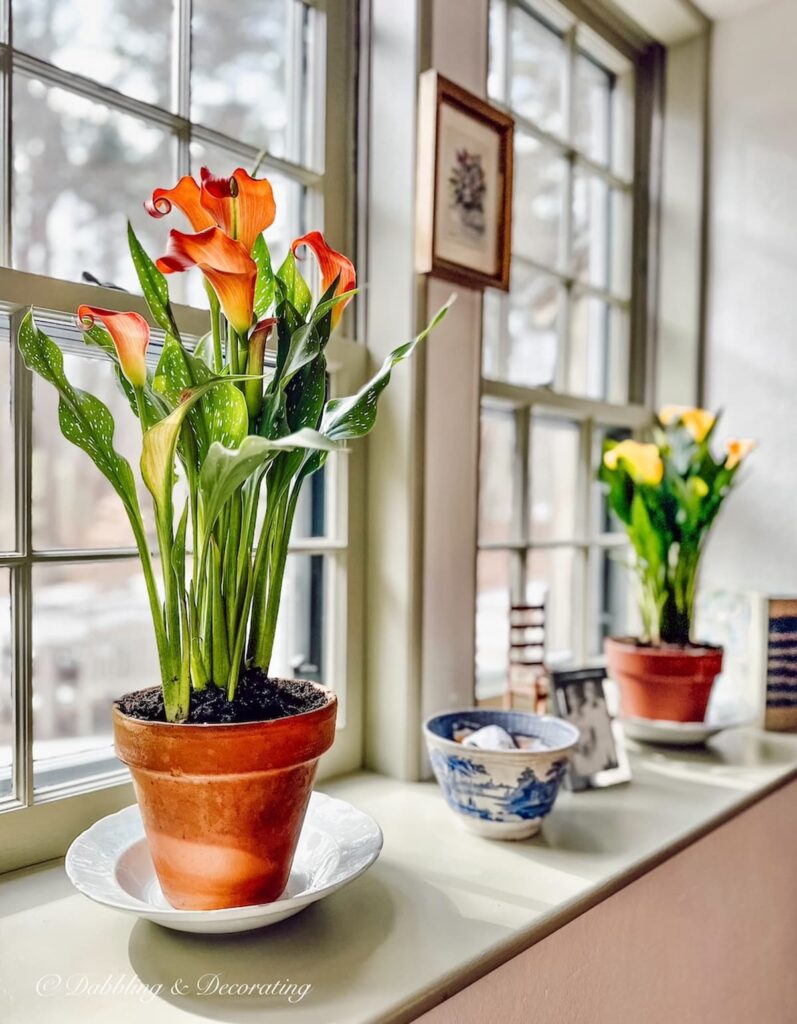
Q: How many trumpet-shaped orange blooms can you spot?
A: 5